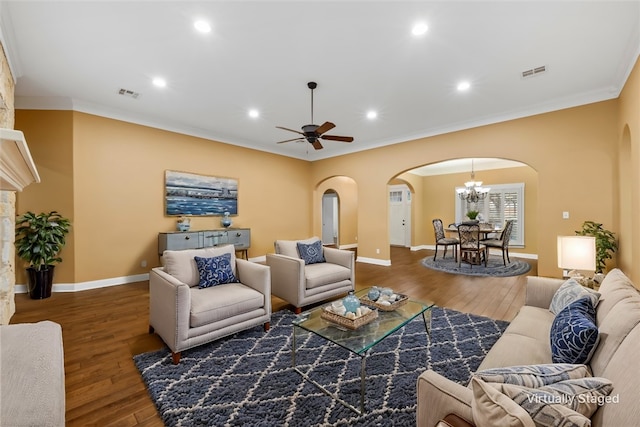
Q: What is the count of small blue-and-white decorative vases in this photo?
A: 2